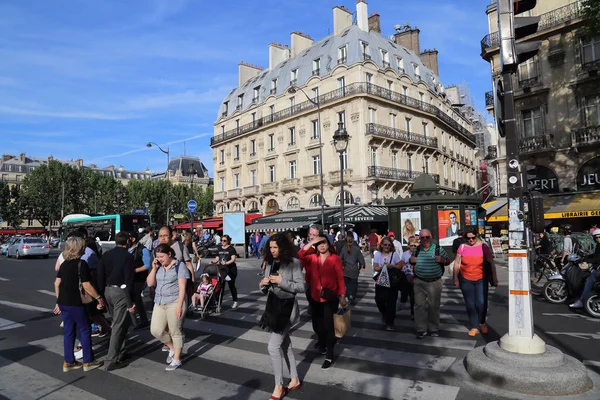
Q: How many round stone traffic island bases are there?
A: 1